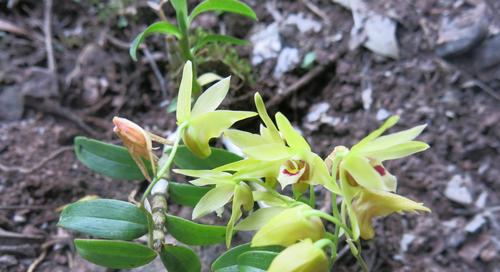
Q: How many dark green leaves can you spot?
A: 9